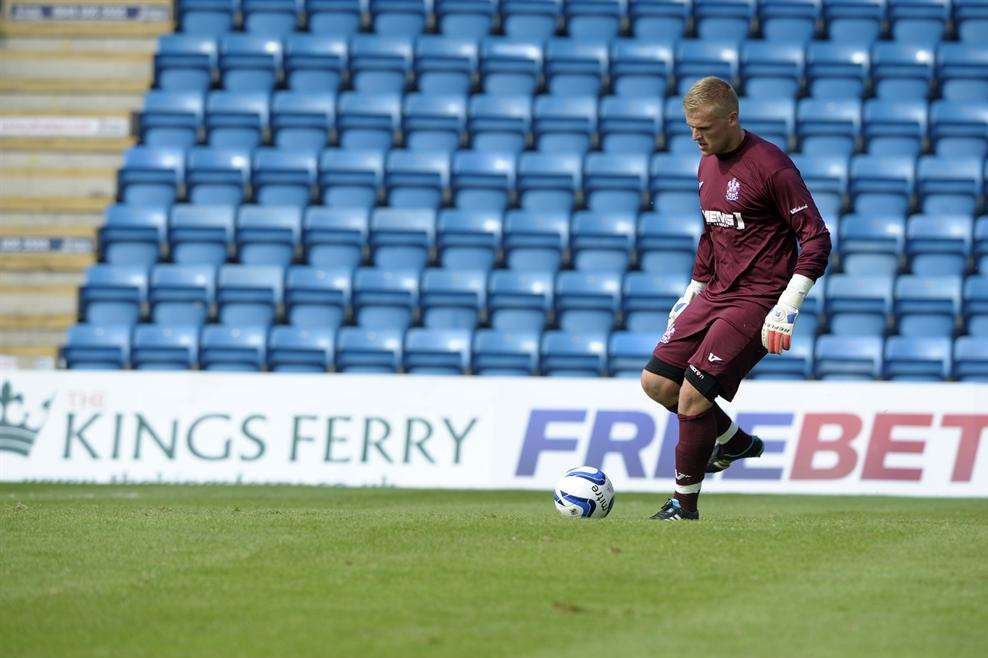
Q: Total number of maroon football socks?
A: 2